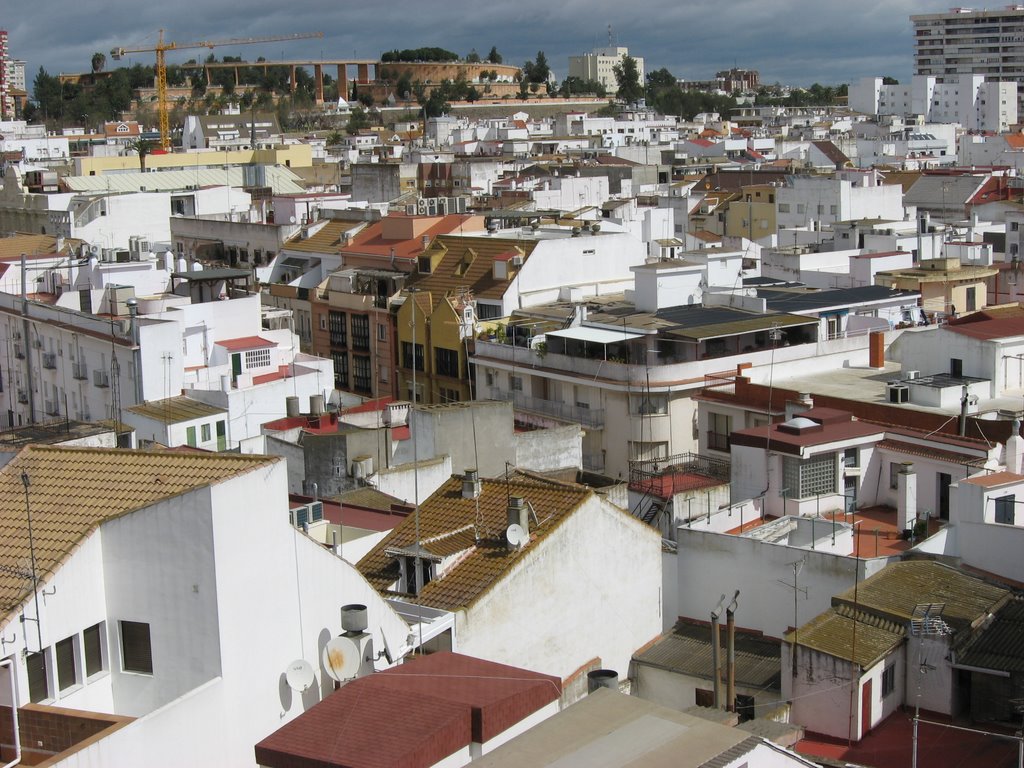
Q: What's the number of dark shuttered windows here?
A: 4